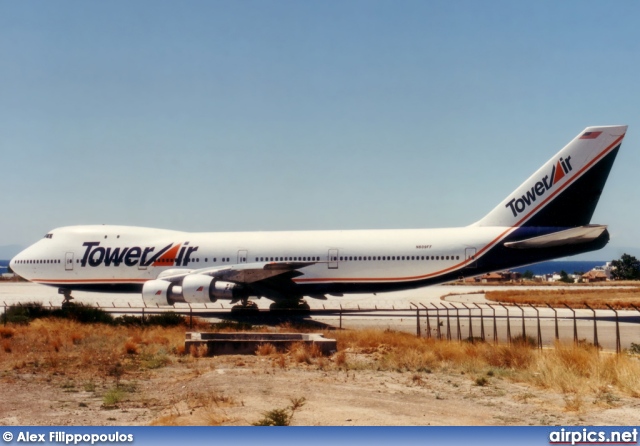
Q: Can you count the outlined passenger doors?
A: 5